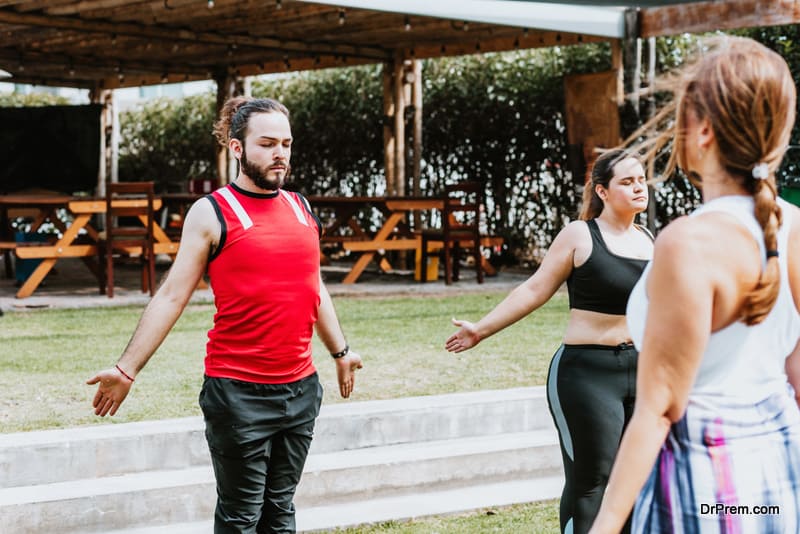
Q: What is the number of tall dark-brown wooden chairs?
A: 2